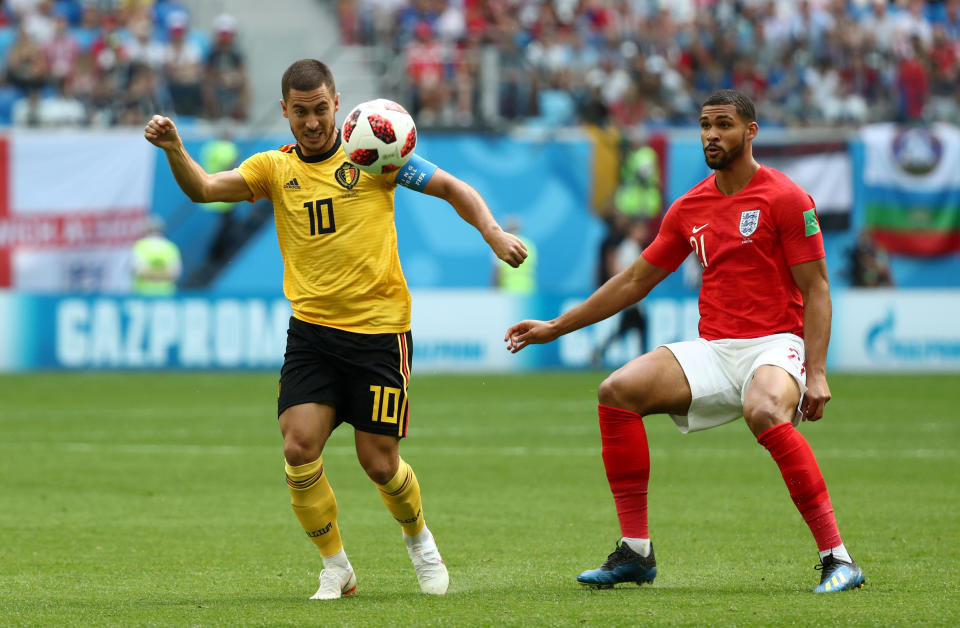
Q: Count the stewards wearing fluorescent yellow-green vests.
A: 4